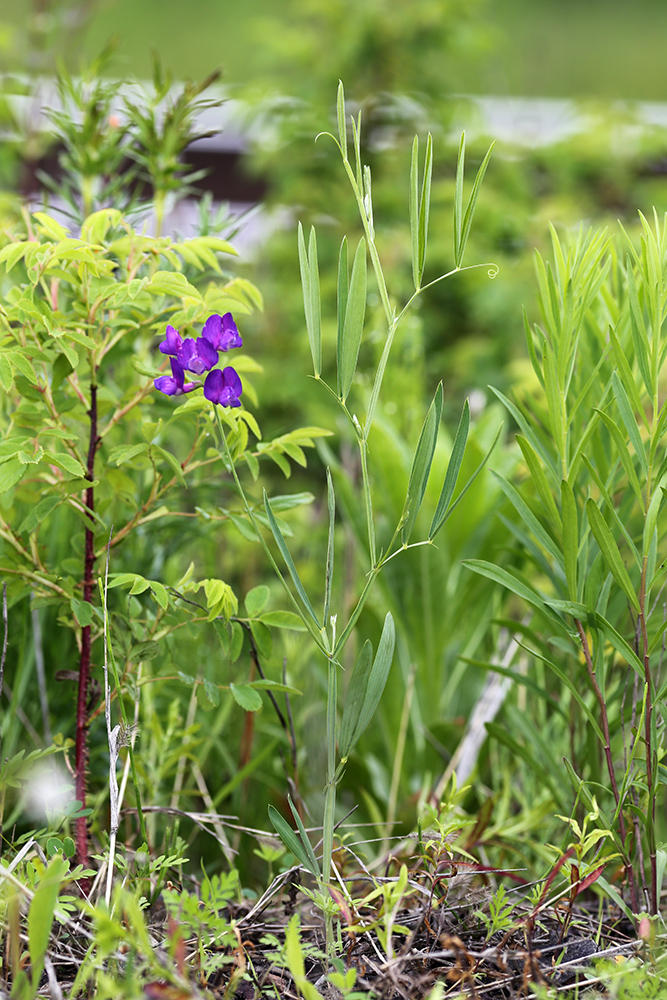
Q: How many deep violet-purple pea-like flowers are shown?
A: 5